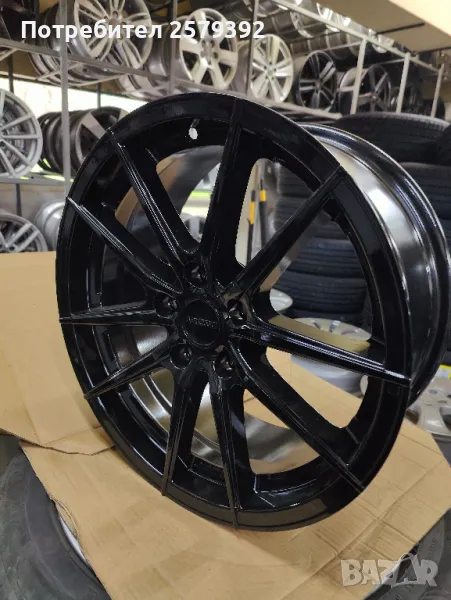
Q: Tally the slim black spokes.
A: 10